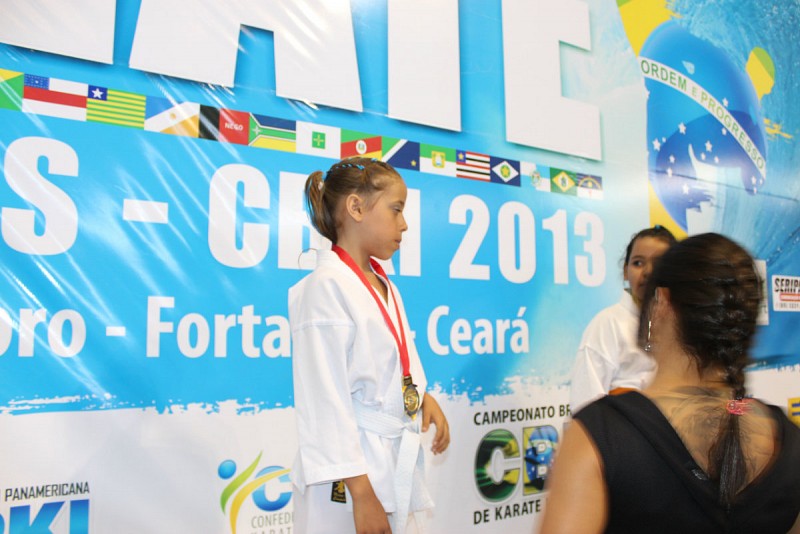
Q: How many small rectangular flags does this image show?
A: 15